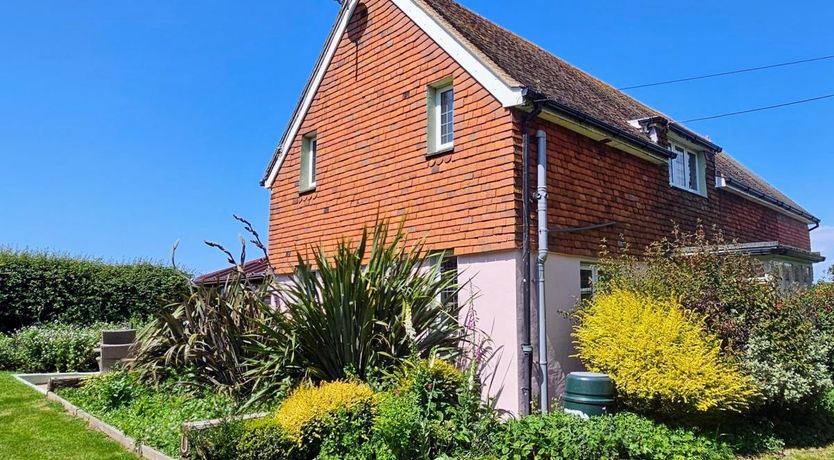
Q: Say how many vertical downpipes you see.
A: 2